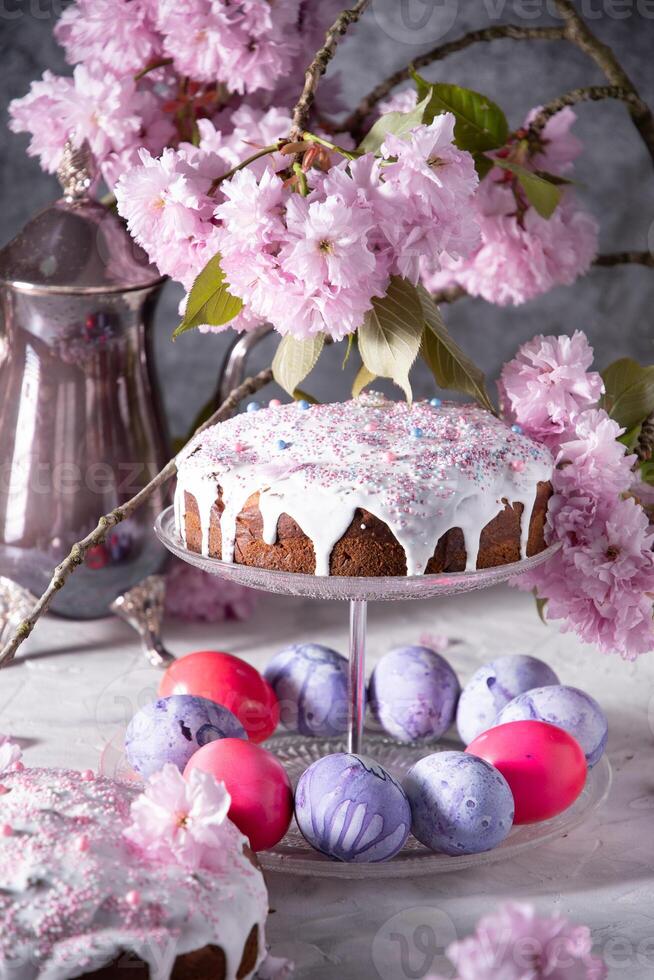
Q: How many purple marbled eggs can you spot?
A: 7